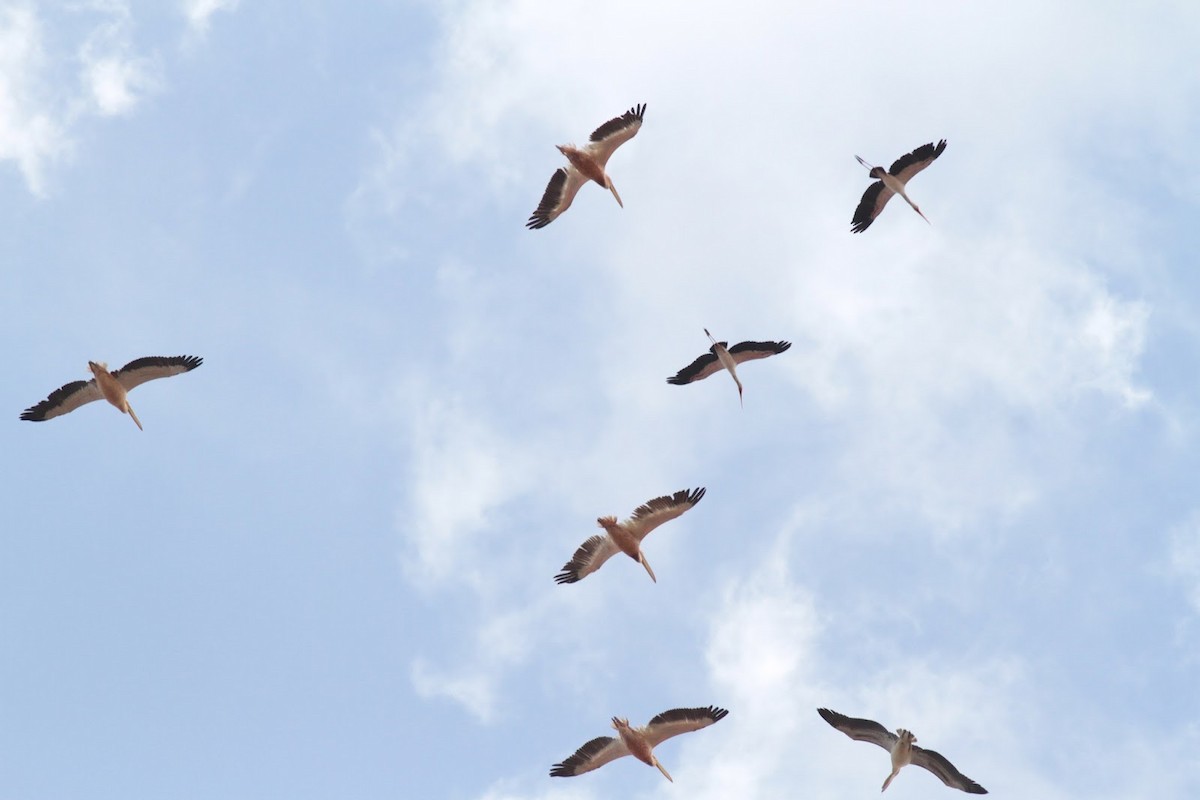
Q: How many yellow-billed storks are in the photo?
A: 2